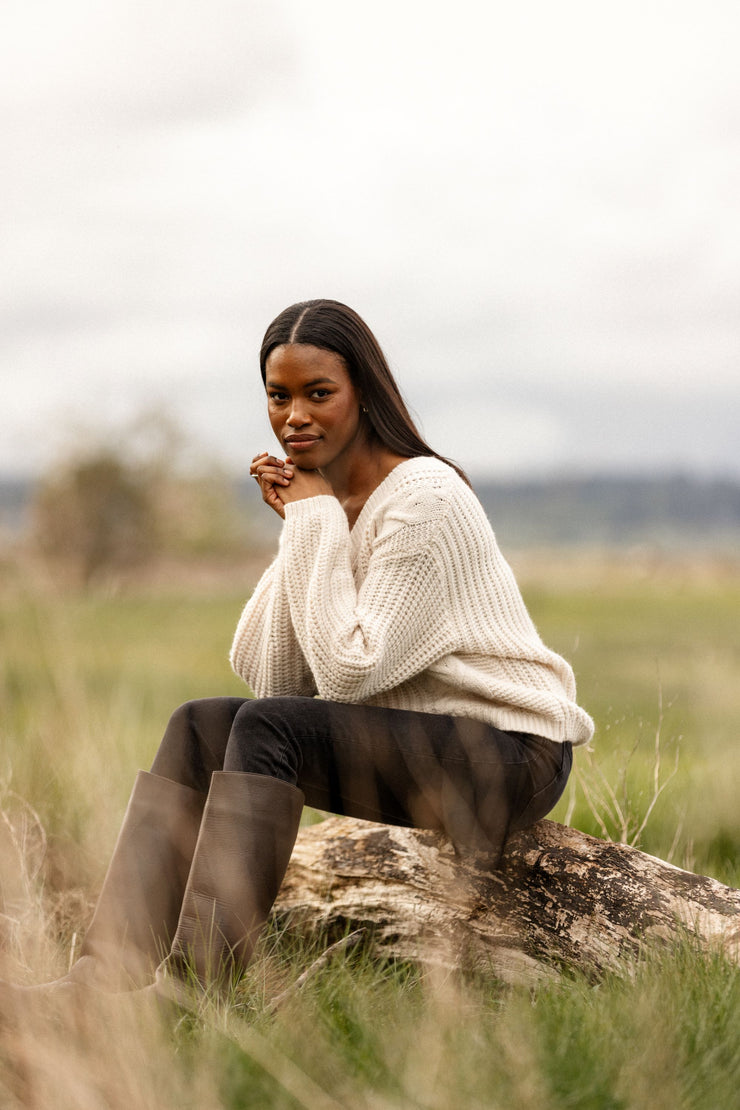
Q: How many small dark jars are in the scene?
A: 0